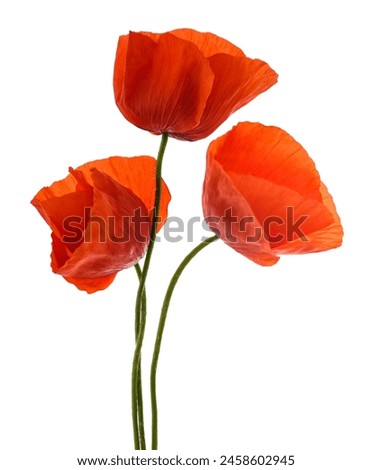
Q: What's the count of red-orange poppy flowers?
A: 3